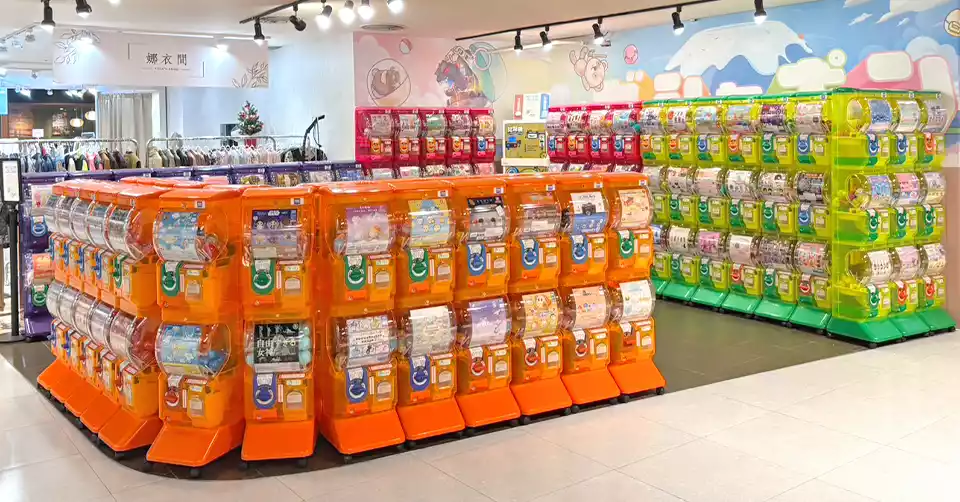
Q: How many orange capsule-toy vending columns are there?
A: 13